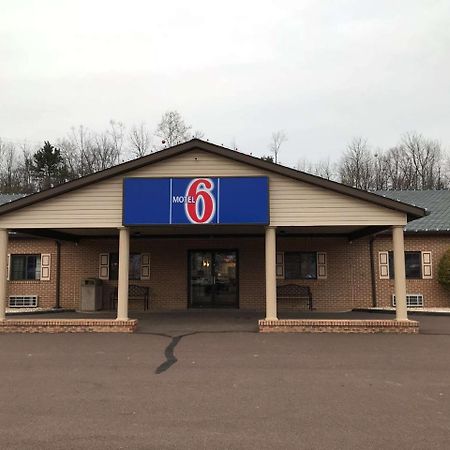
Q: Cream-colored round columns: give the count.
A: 4